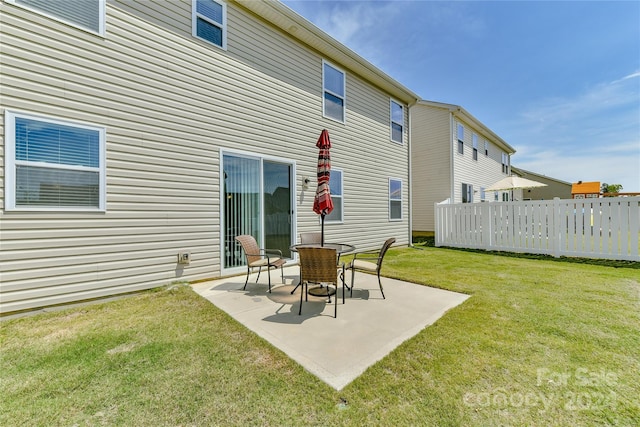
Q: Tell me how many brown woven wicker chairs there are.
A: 4